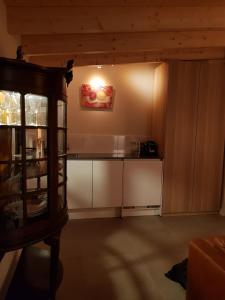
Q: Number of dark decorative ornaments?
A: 2